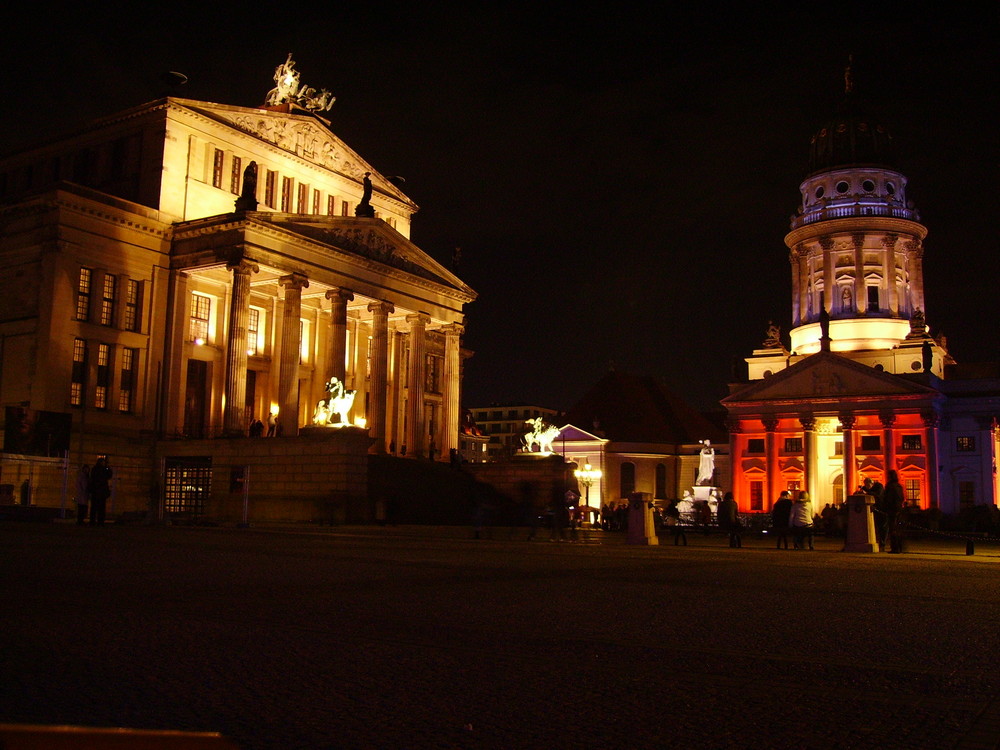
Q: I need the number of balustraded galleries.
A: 1